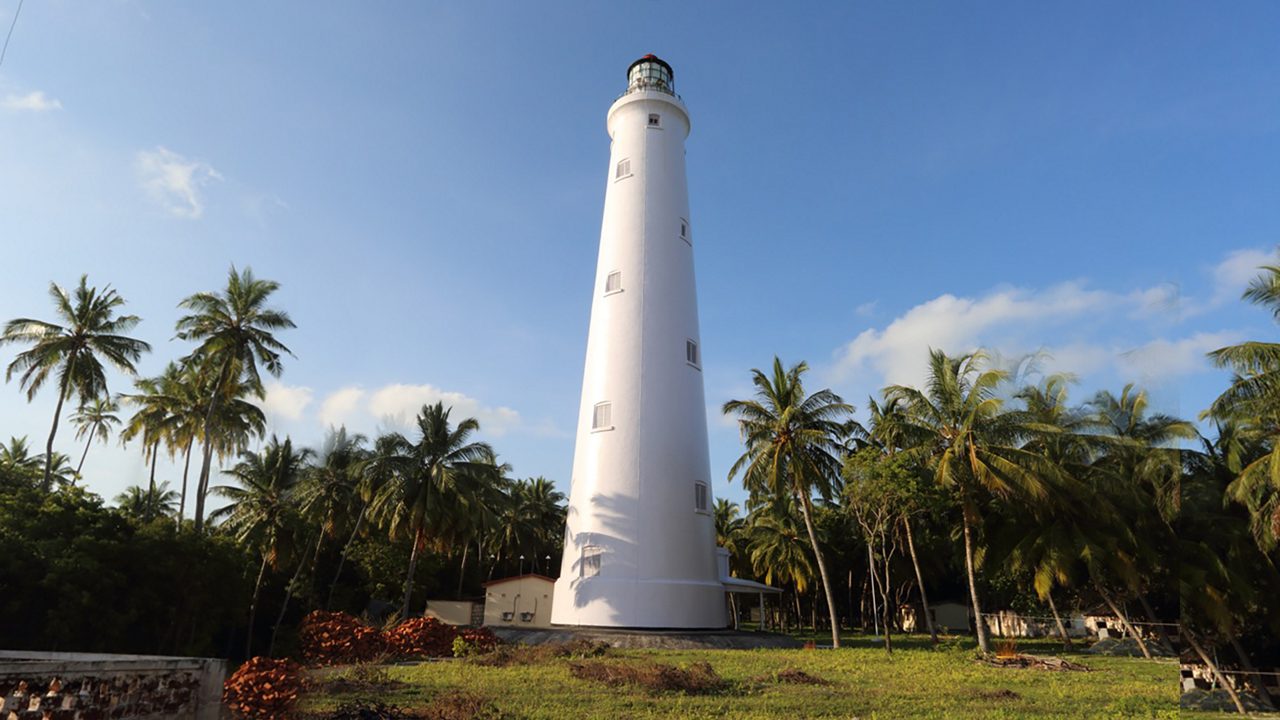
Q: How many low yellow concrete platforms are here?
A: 0